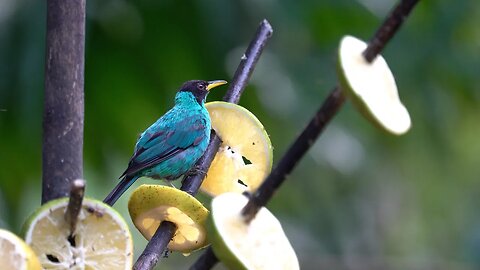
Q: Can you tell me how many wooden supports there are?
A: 4